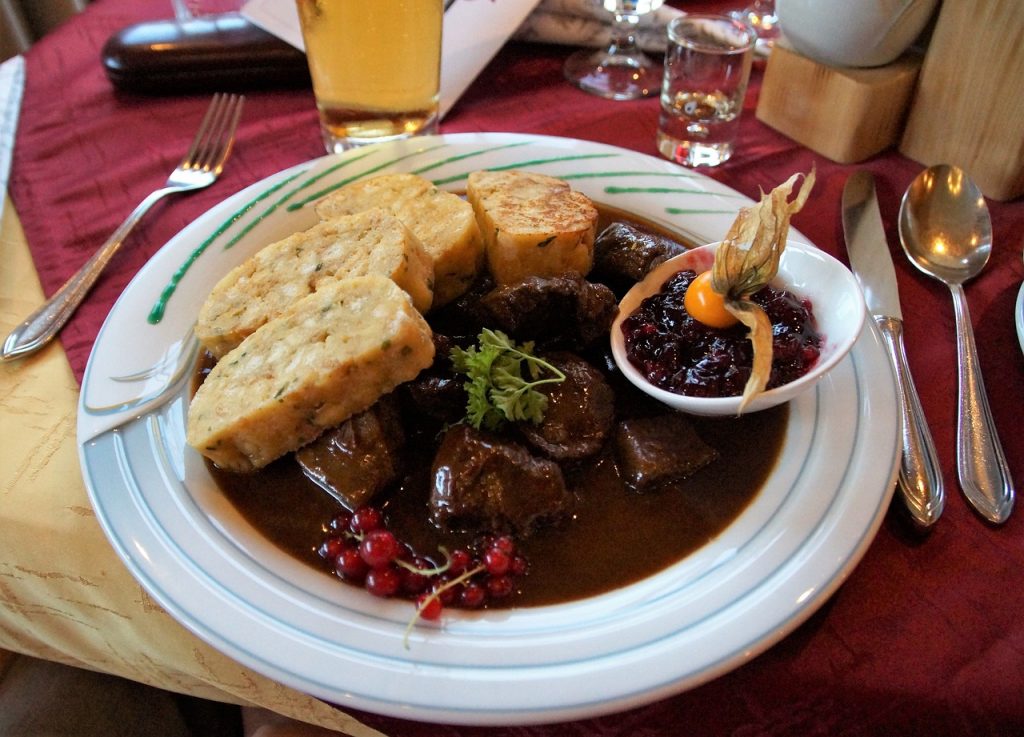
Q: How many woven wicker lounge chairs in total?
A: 0